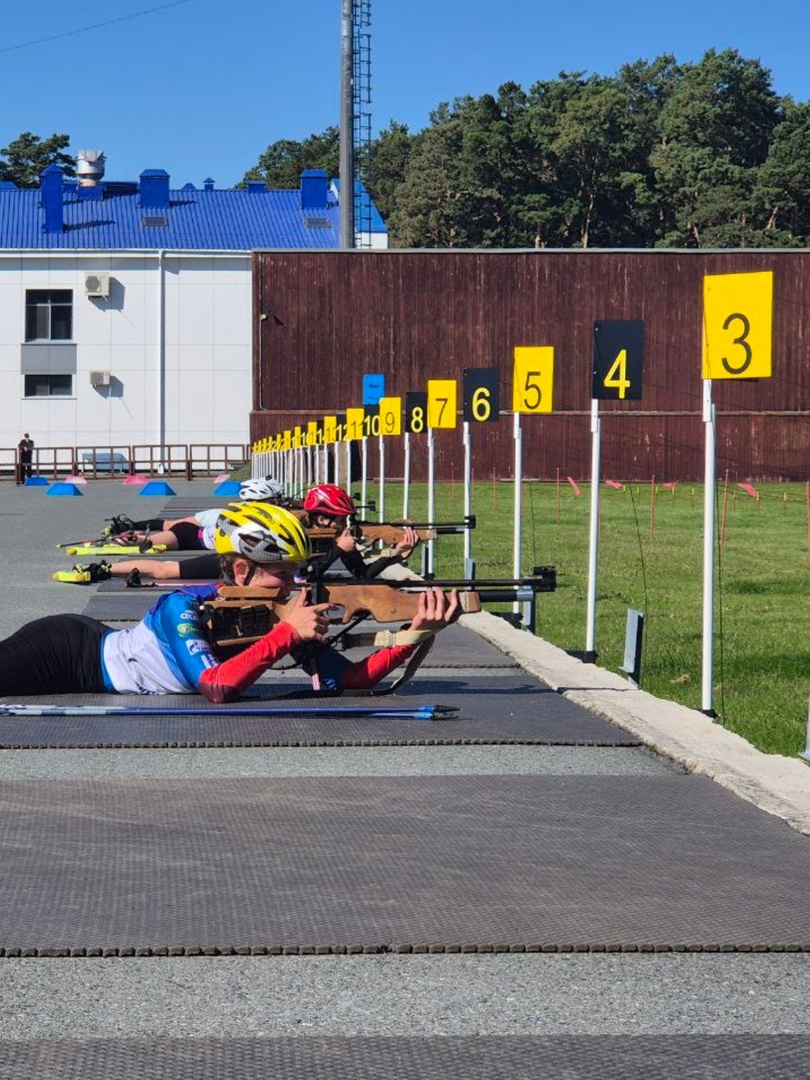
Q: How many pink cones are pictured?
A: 3